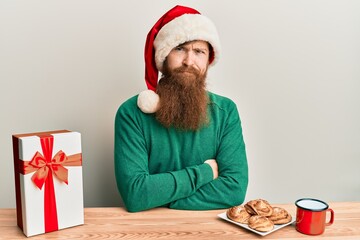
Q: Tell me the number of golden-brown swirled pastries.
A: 4